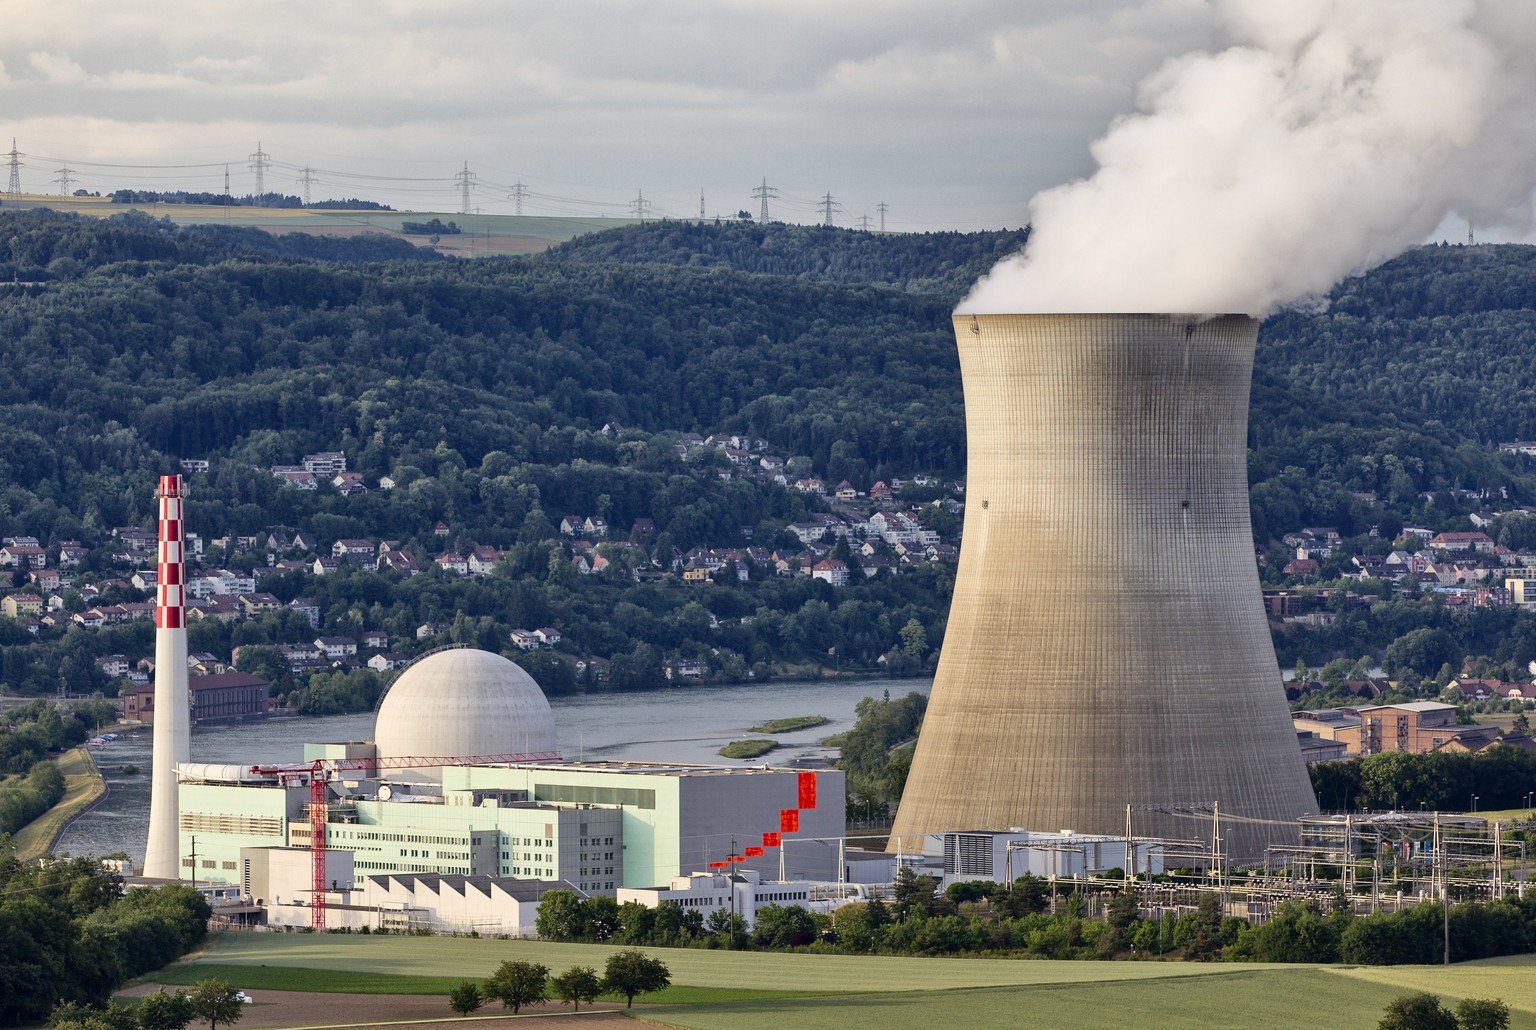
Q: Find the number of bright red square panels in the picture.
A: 6